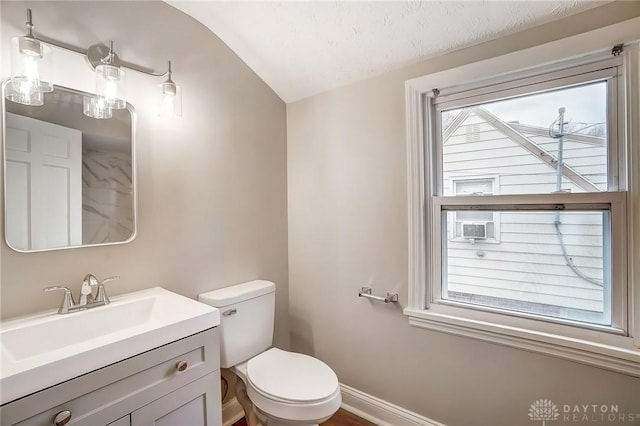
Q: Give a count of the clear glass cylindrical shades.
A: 3